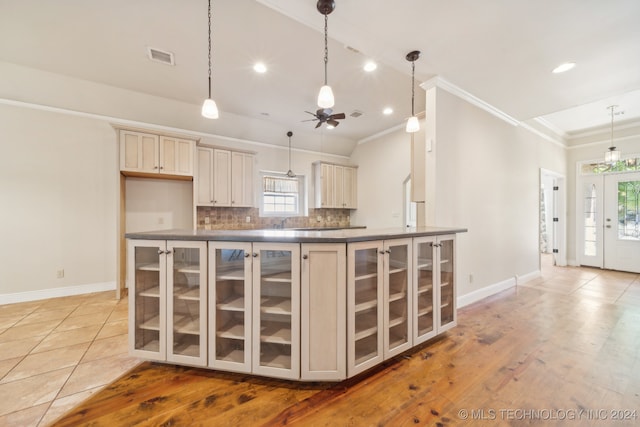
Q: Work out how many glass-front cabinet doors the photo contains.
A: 8